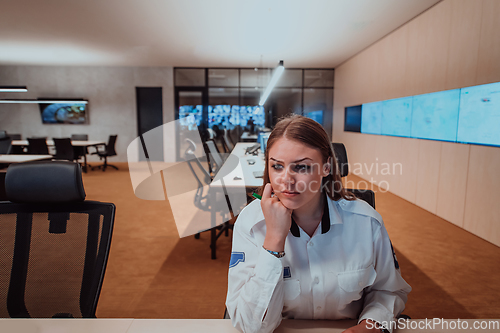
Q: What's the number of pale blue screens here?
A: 4